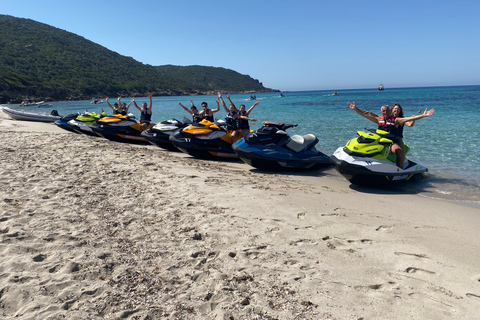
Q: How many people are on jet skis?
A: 9